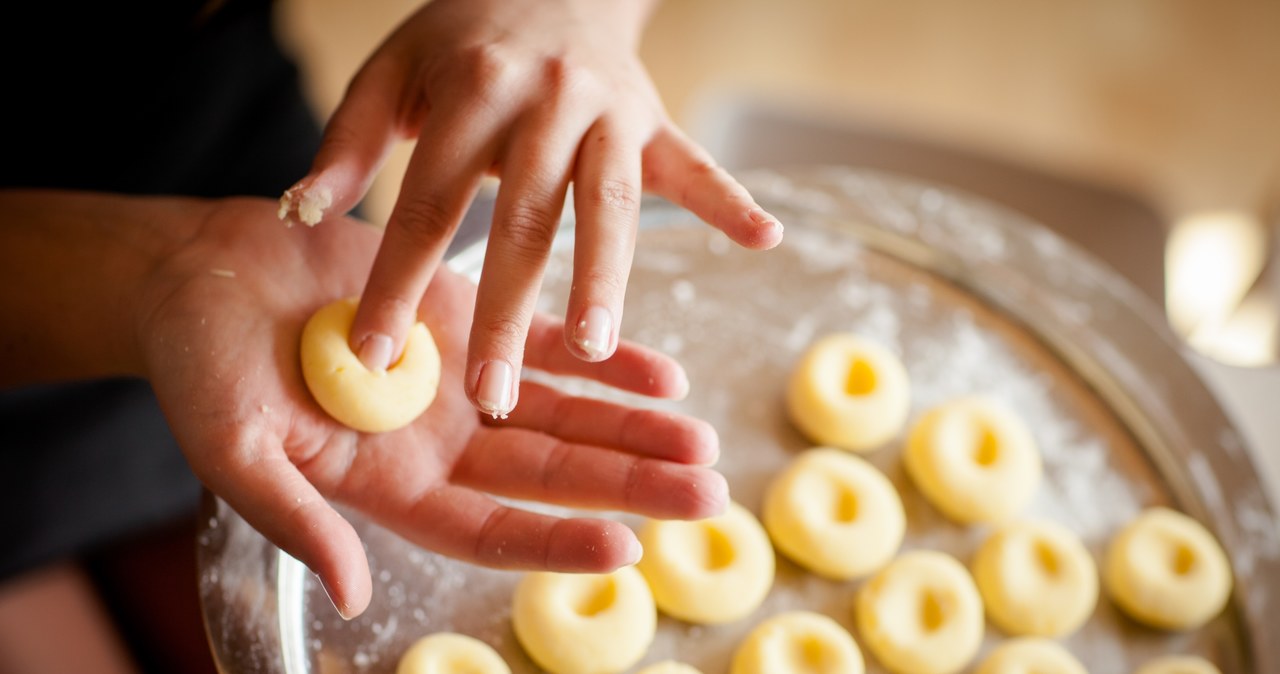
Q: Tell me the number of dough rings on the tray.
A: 13